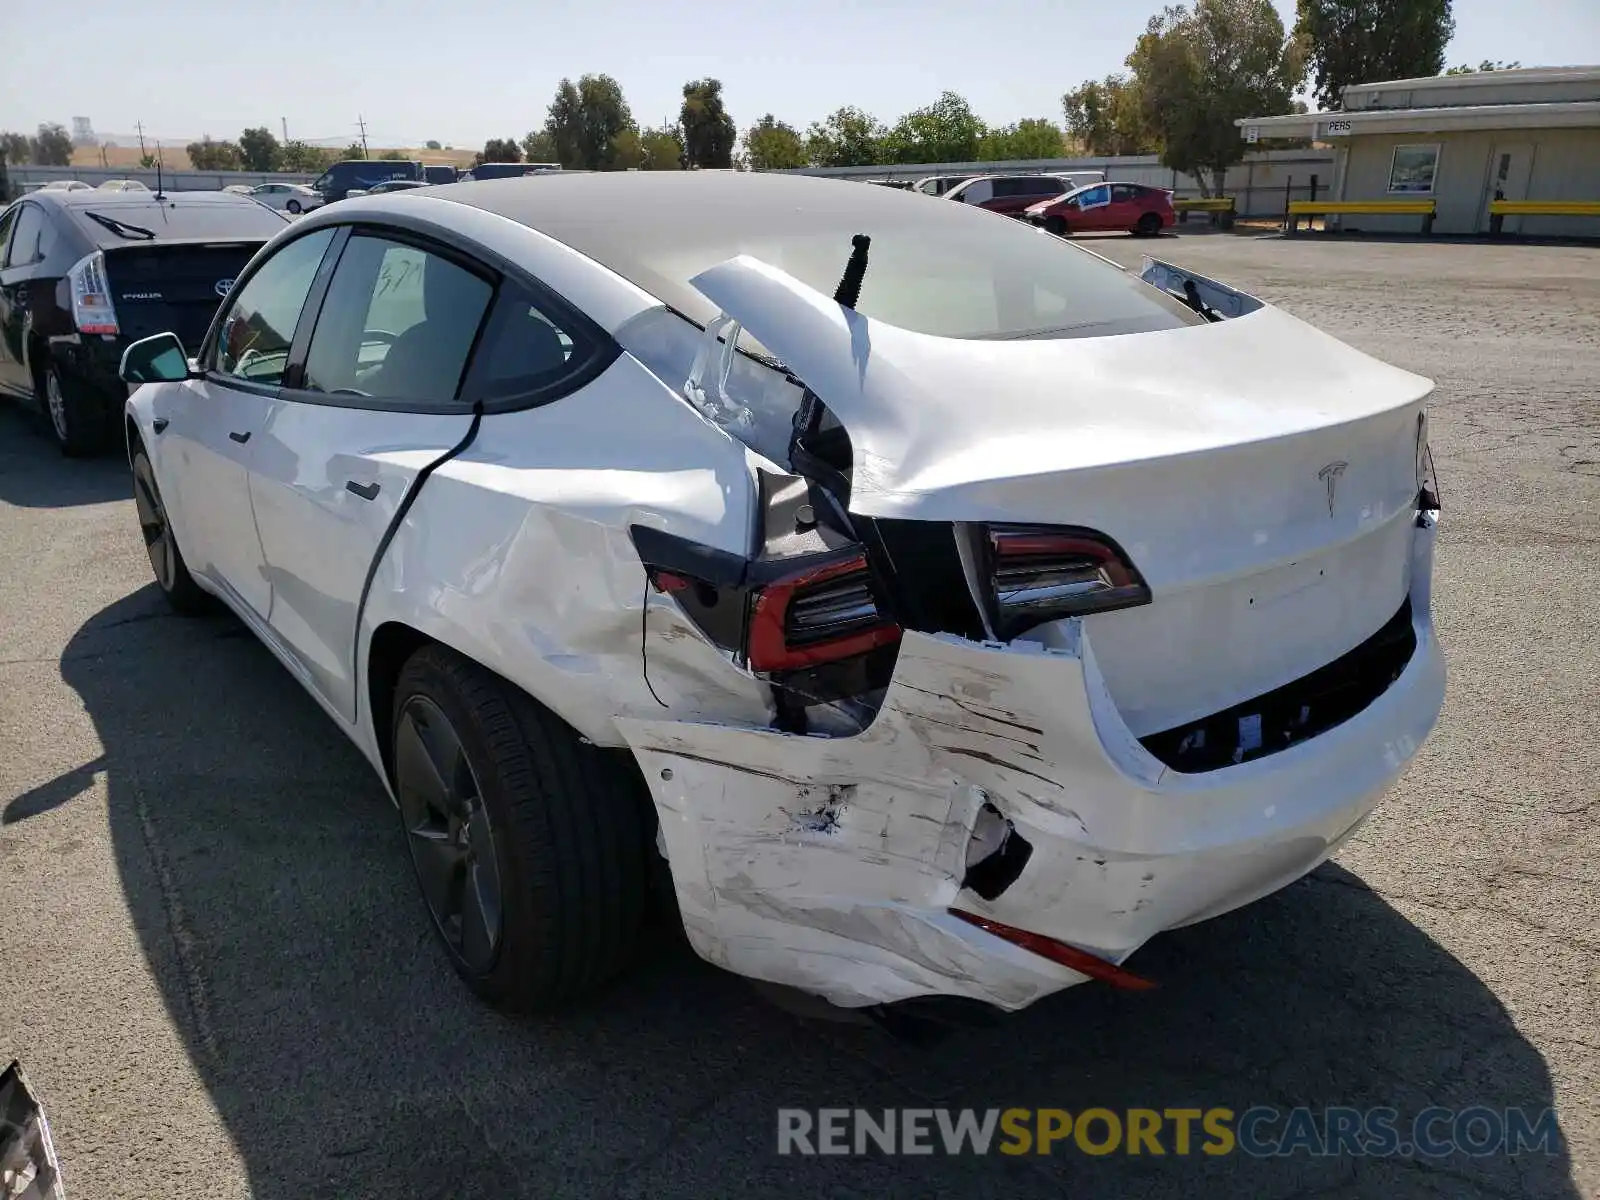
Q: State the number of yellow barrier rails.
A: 3